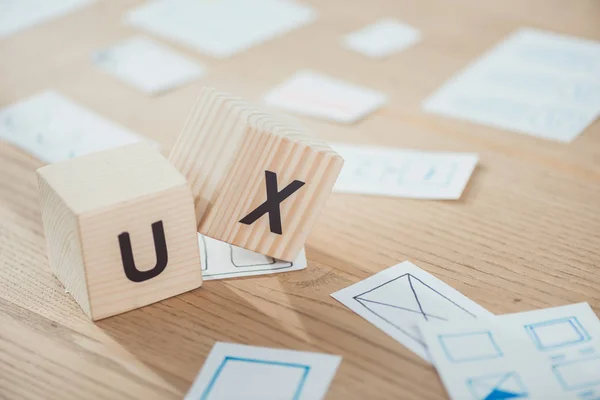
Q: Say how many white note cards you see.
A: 12